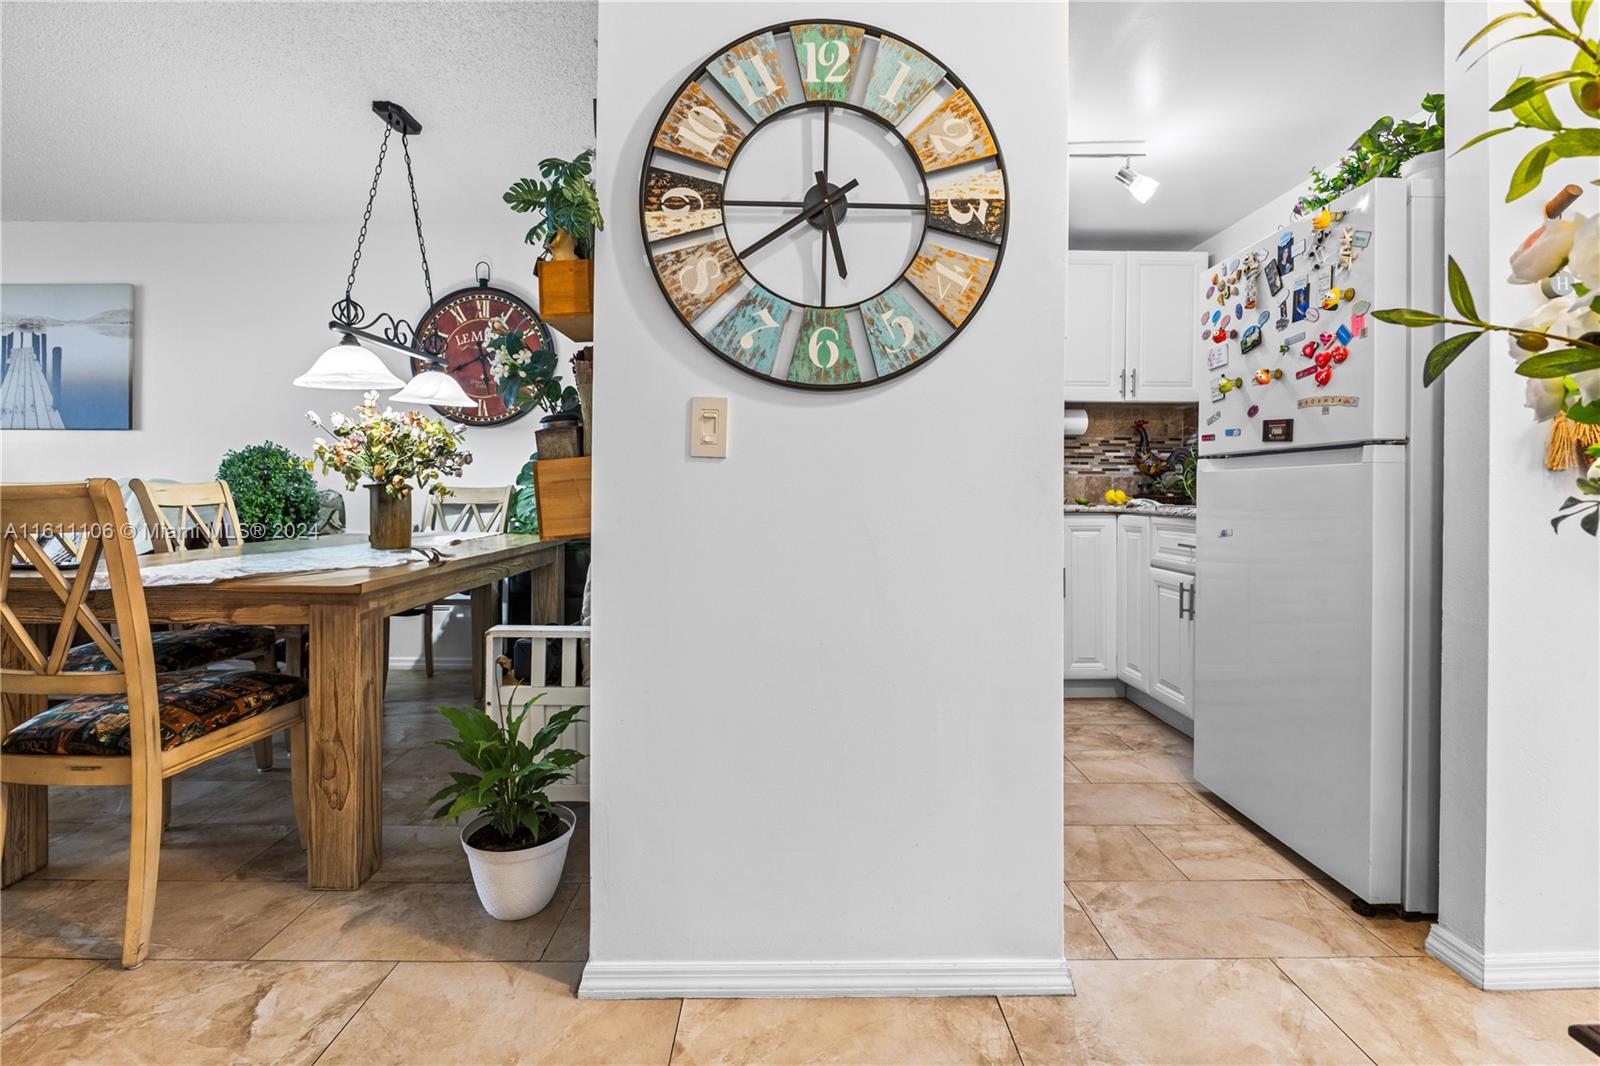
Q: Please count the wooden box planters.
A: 2